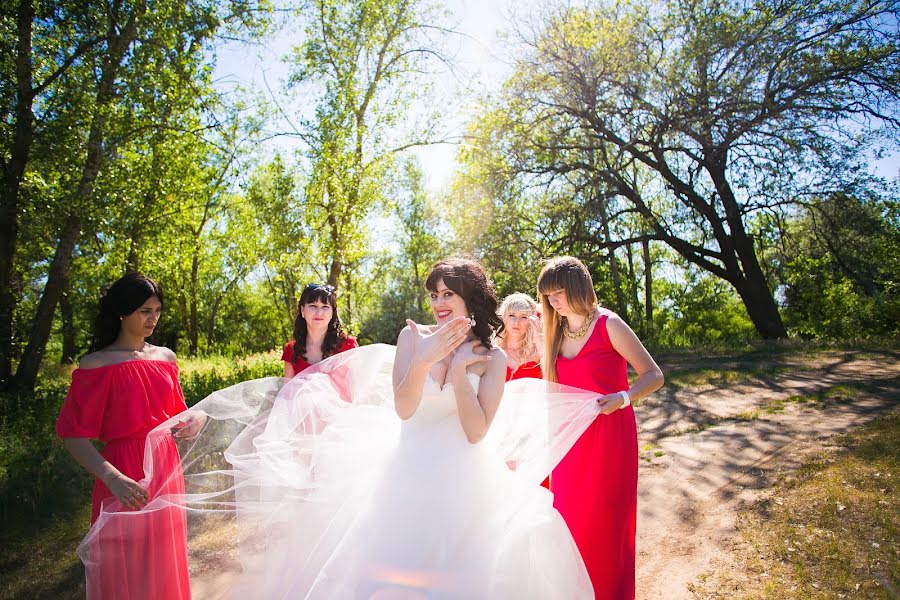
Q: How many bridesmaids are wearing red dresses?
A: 4